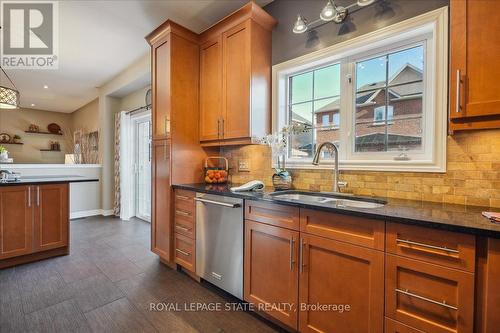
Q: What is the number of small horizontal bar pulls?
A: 4